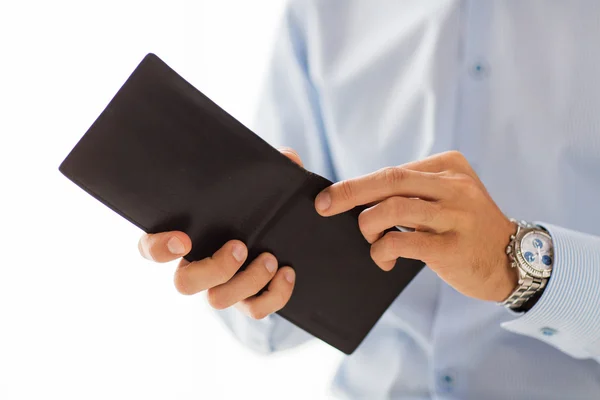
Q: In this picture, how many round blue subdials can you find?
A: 3